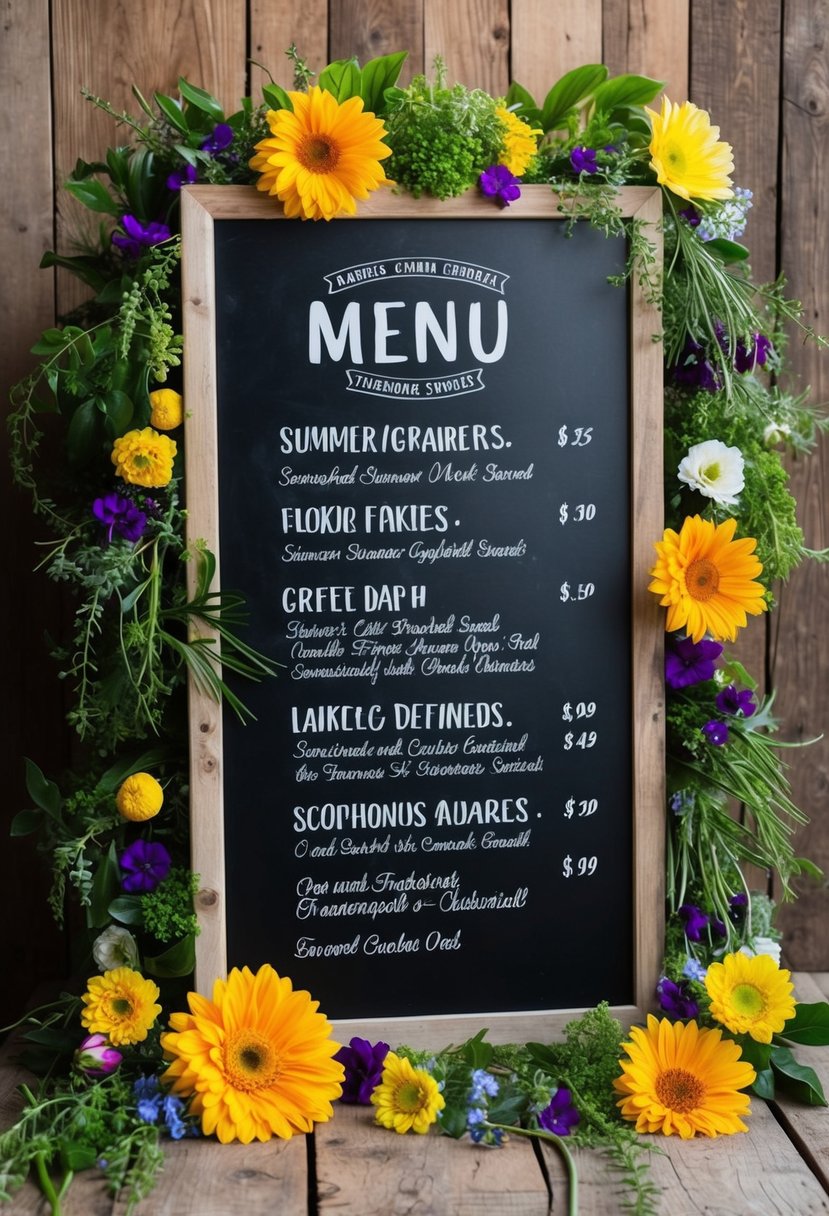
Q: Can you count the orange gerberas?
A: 4